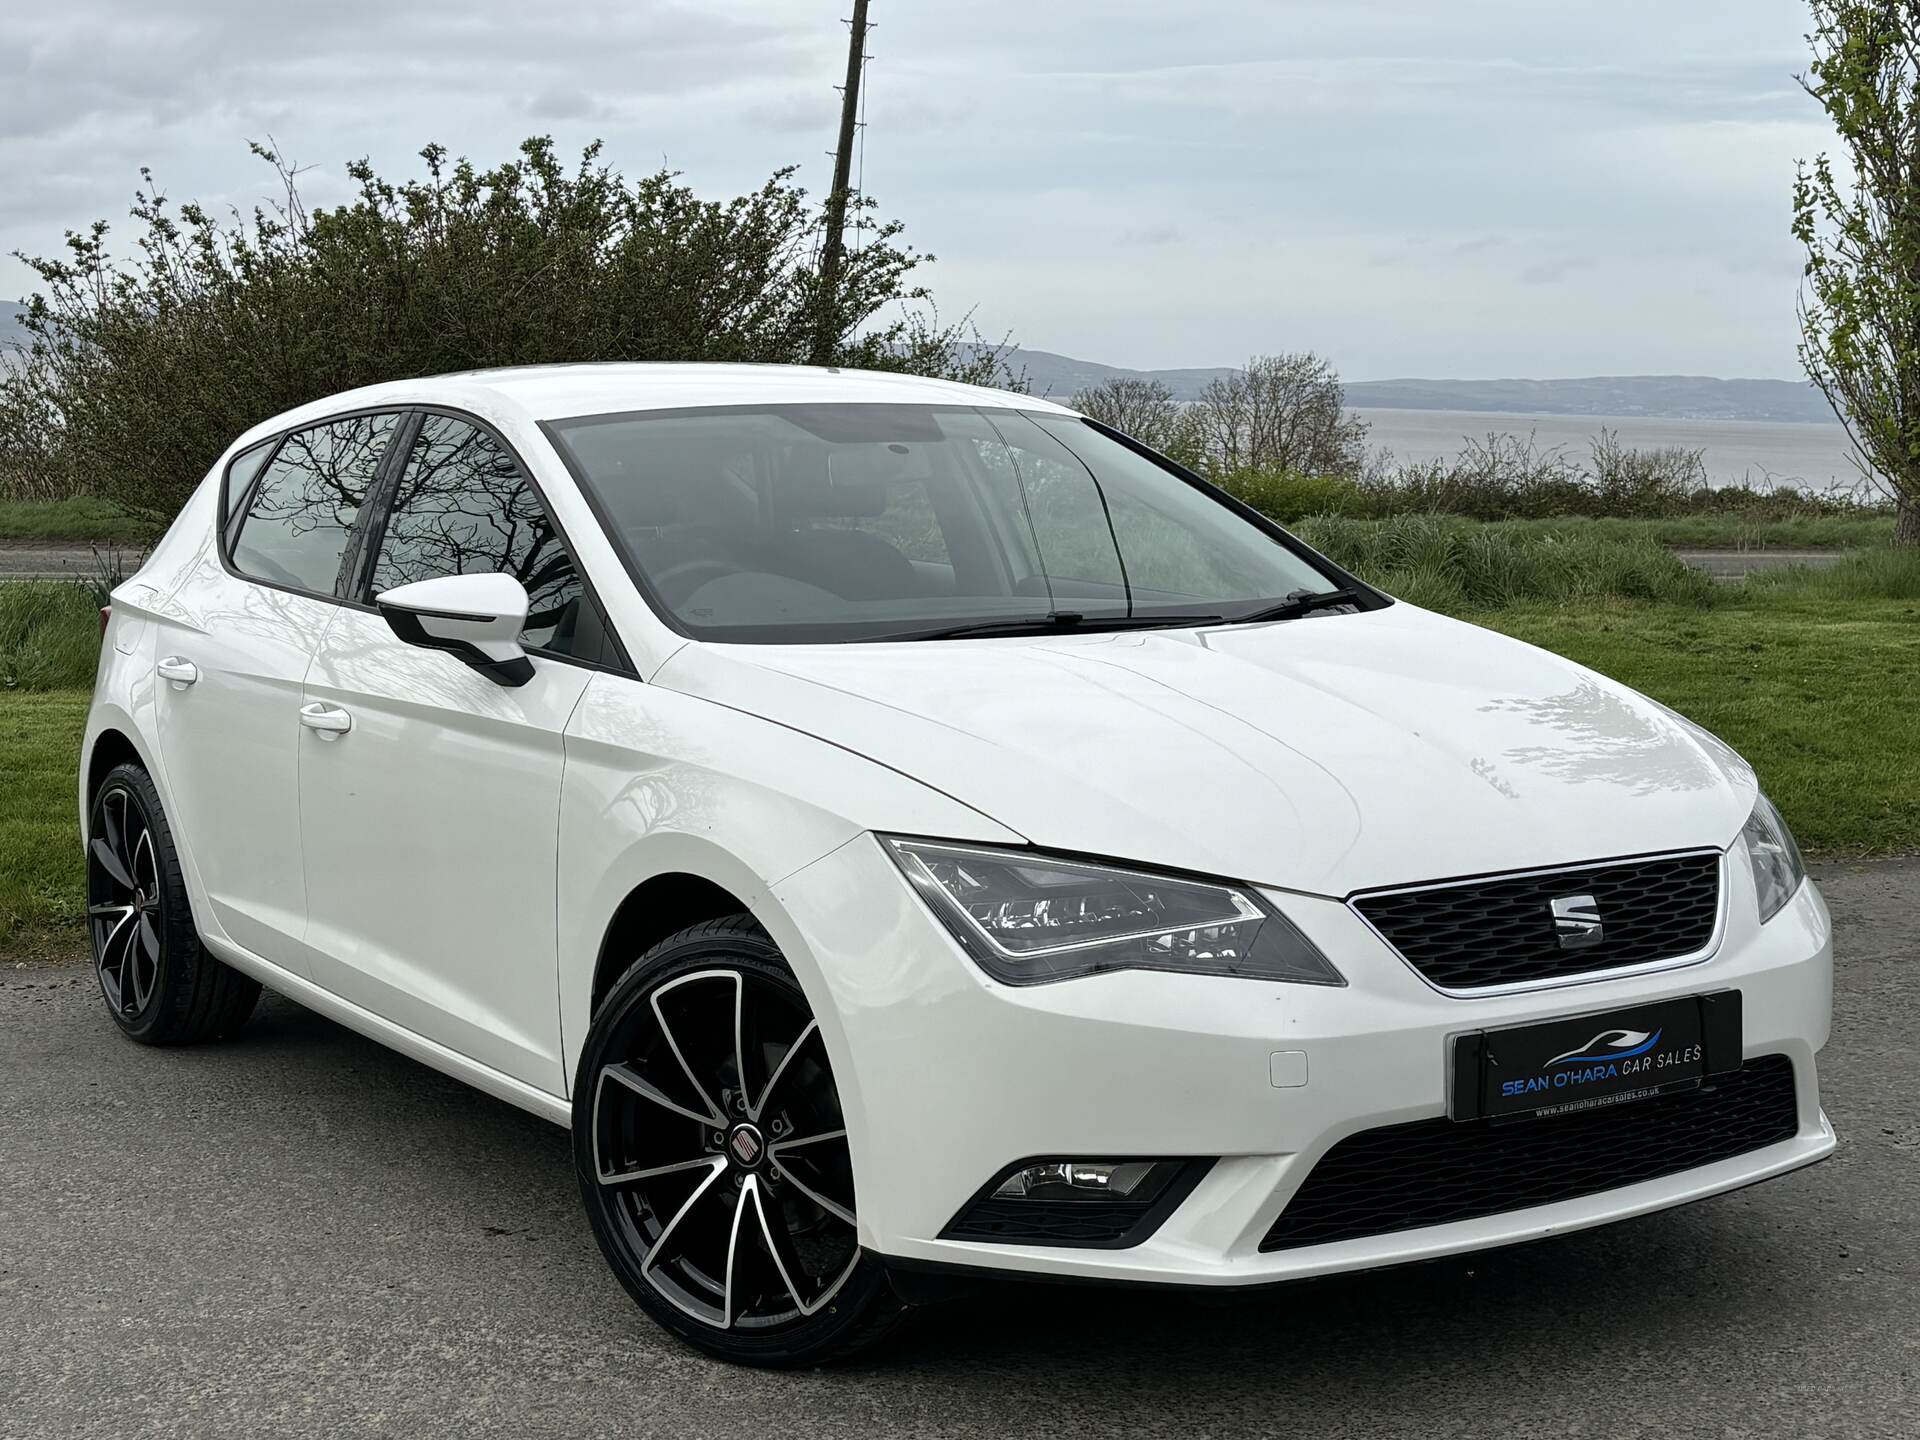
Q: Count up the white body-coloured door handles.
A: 2